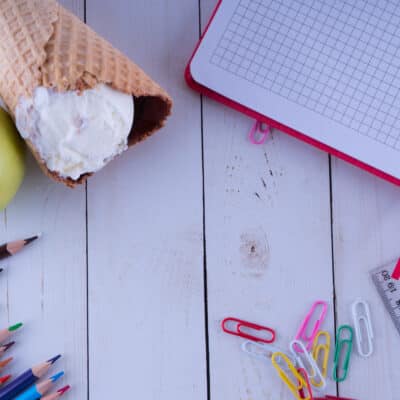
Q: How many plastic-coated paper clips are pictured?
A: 10